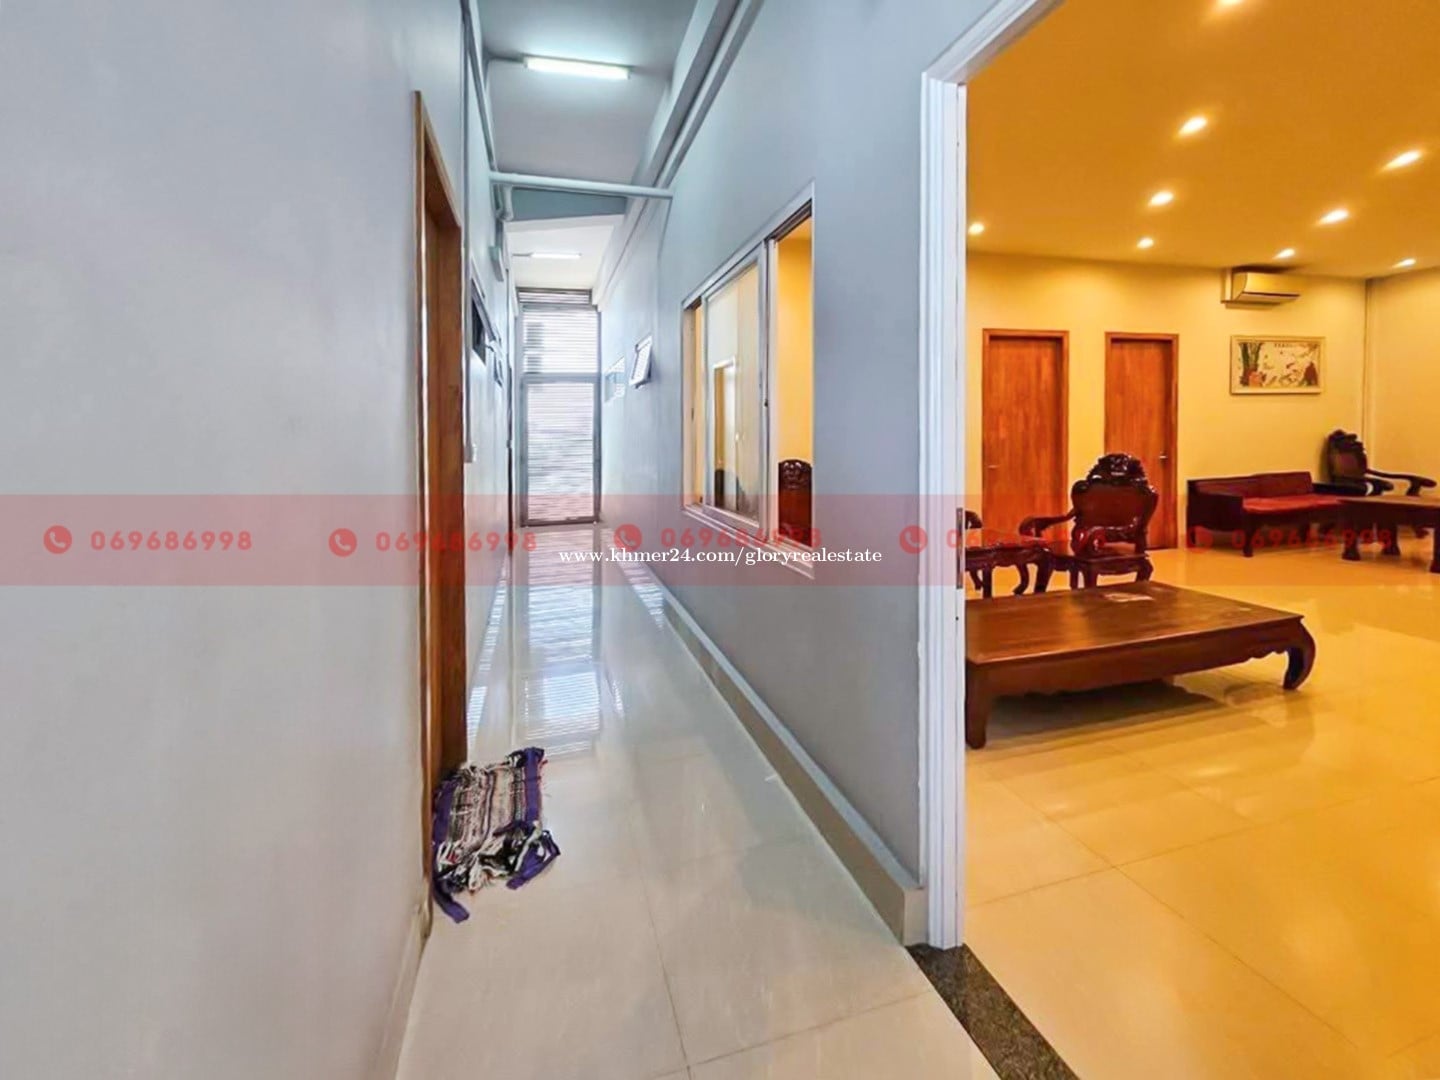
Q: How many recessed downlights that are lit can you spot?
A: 9